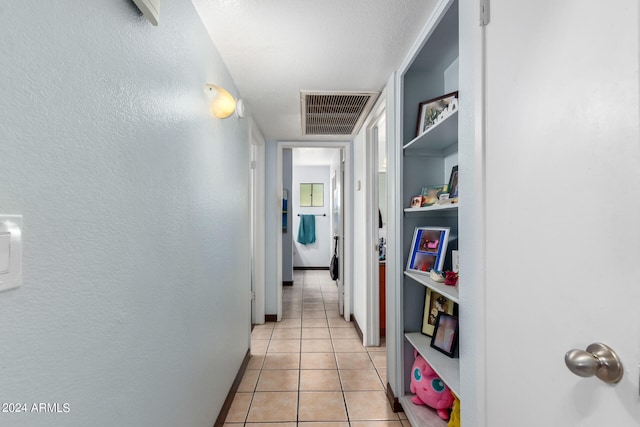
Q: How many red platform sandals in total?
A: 0